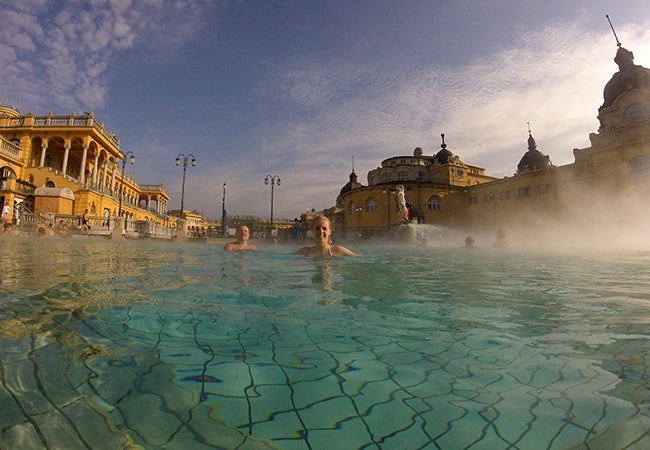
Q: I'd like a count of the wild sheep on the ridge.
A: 0